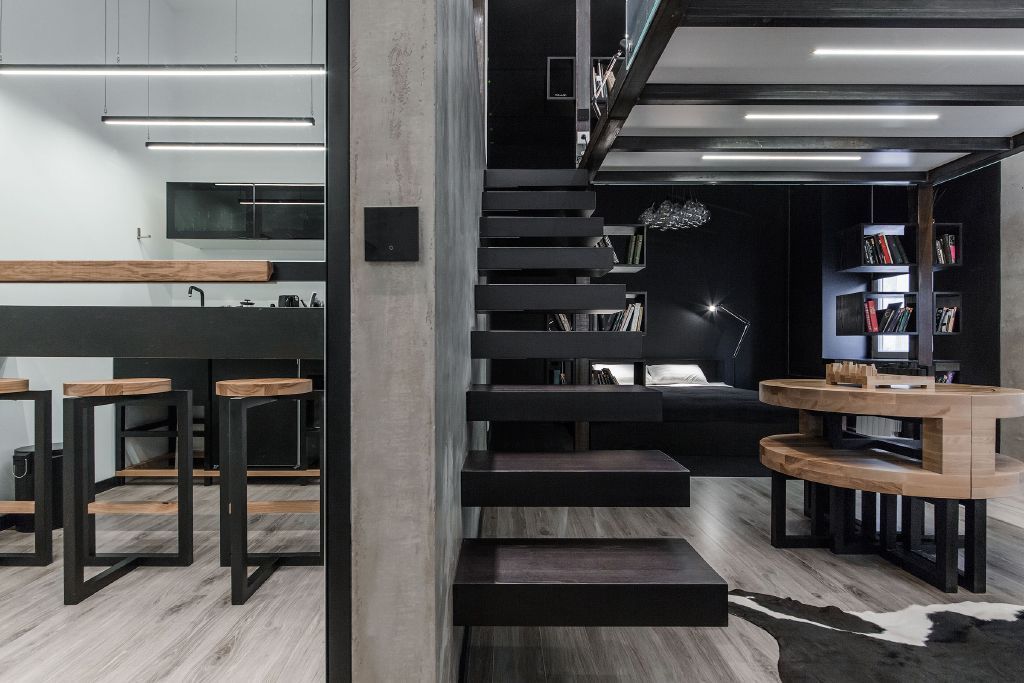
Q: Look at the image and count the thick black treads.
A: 9